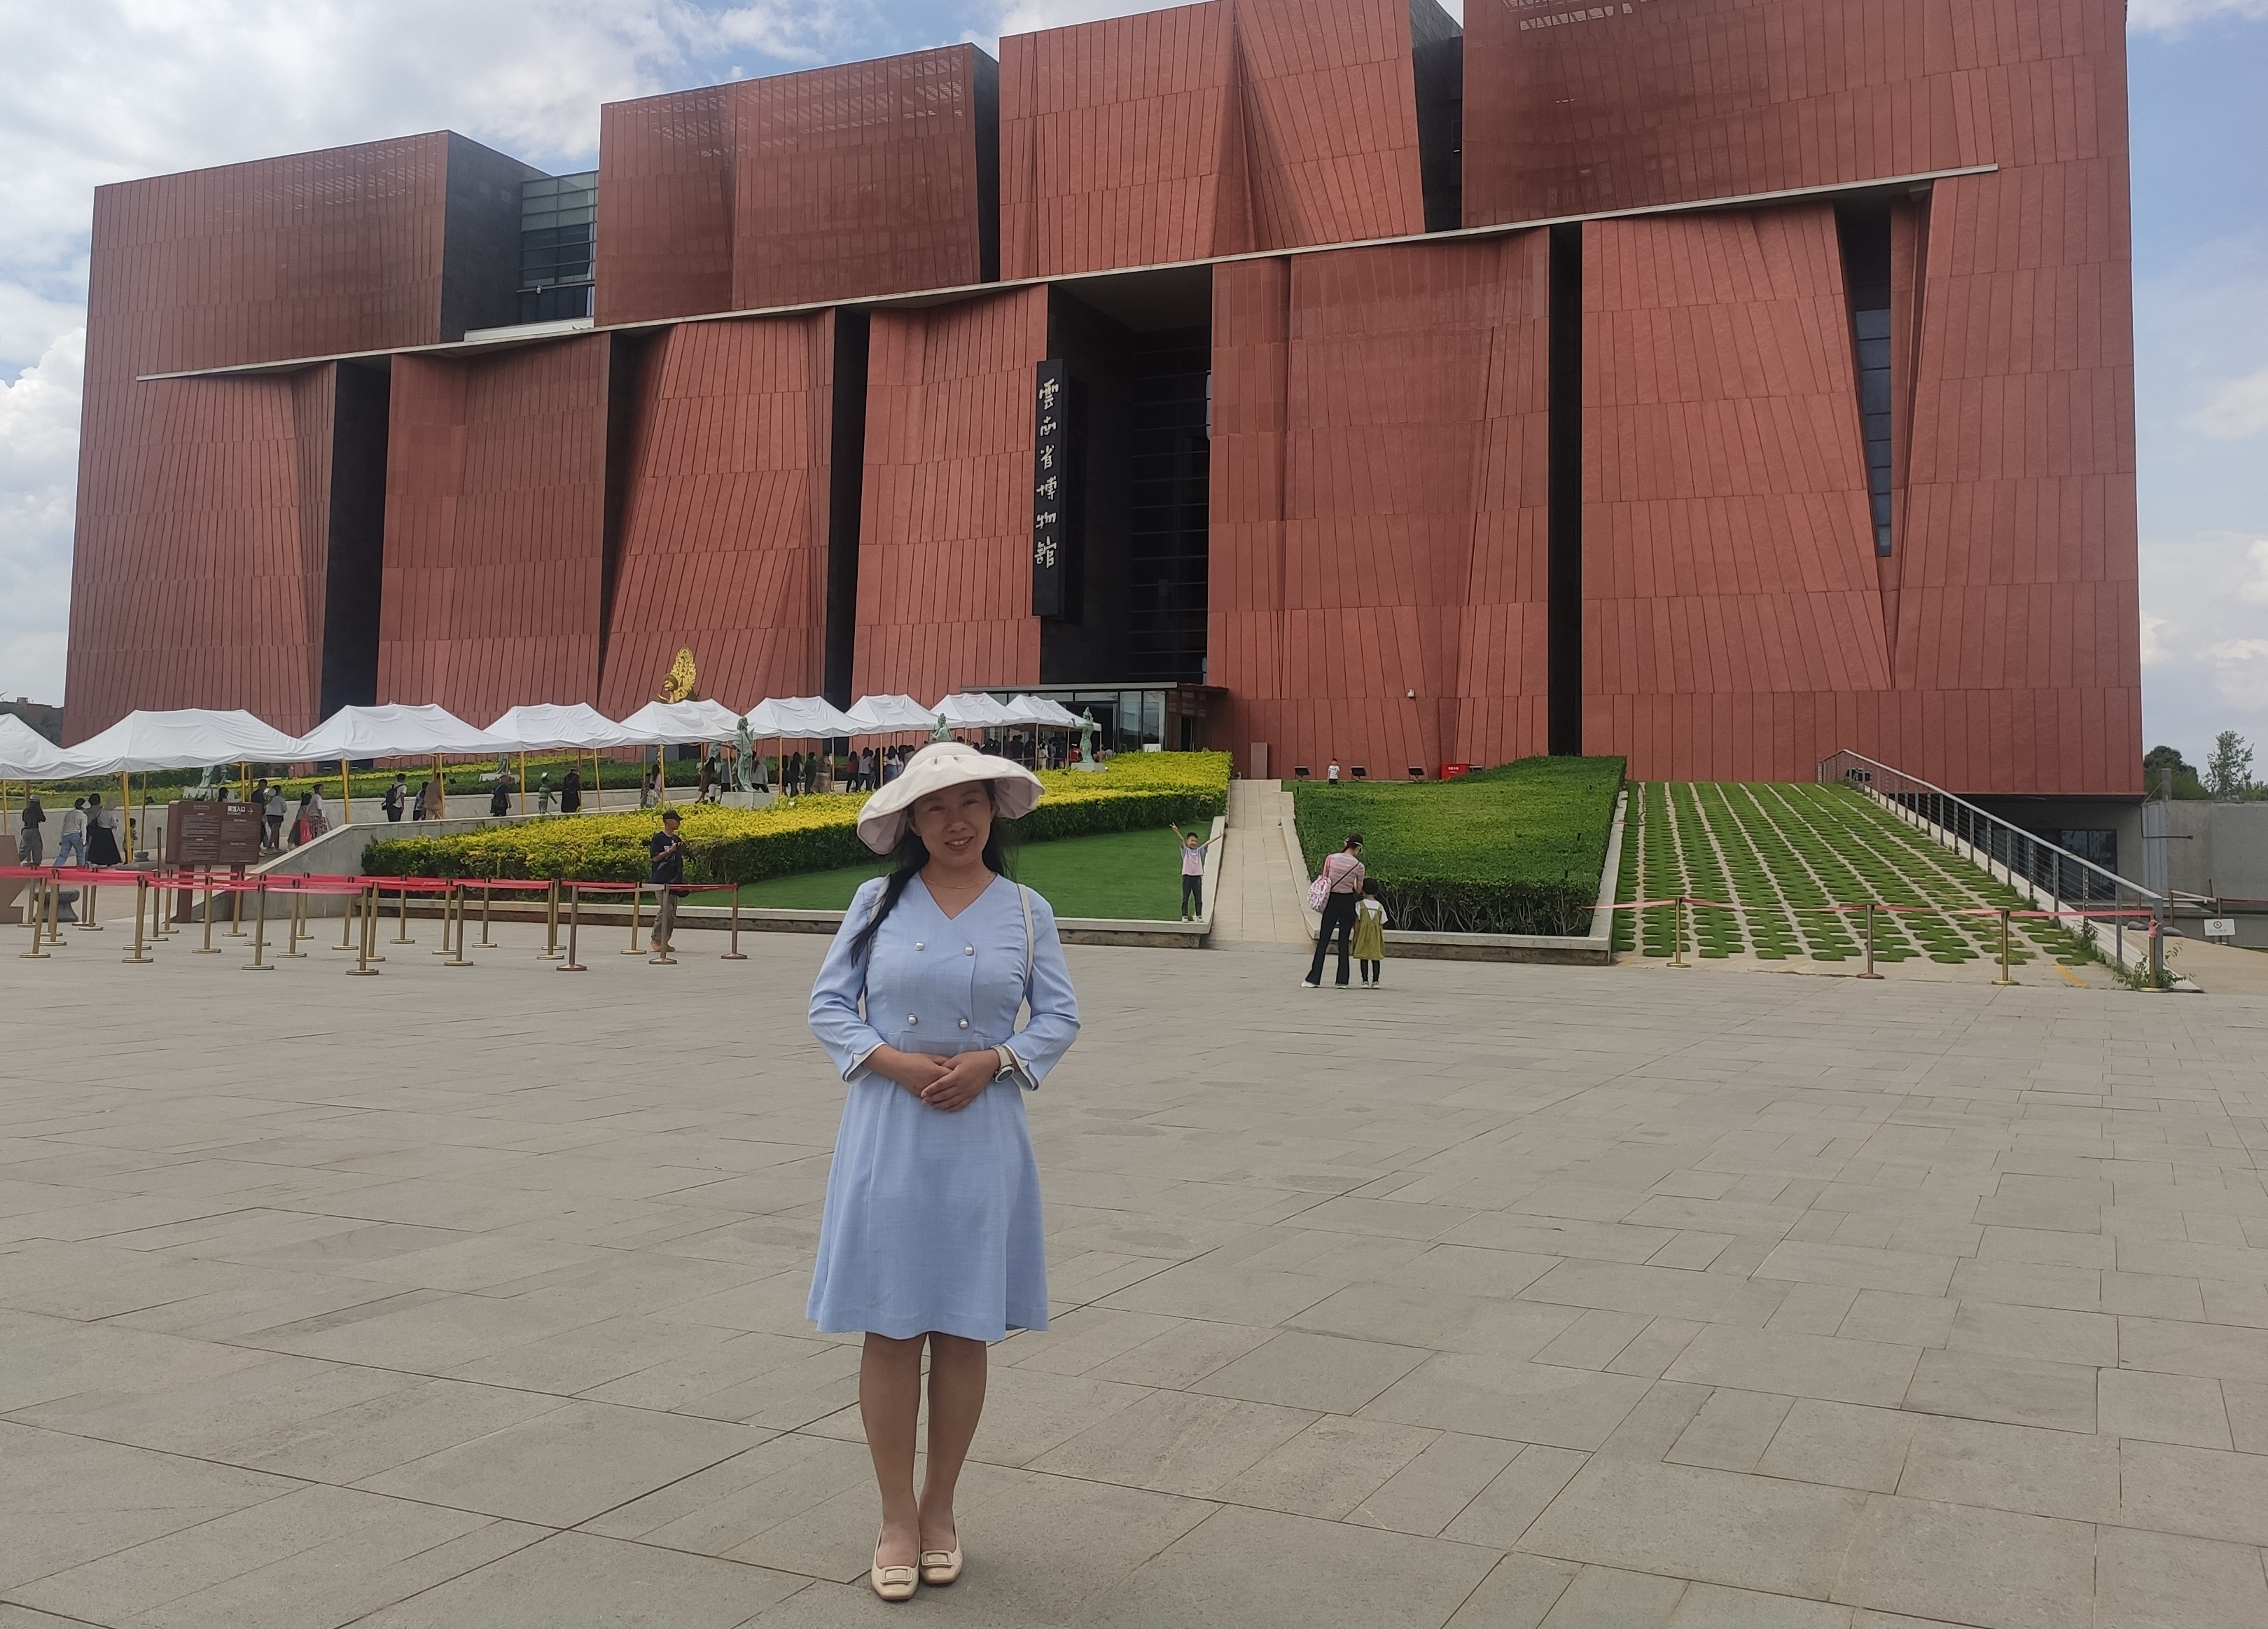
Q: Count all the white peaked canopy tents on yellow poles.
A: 9